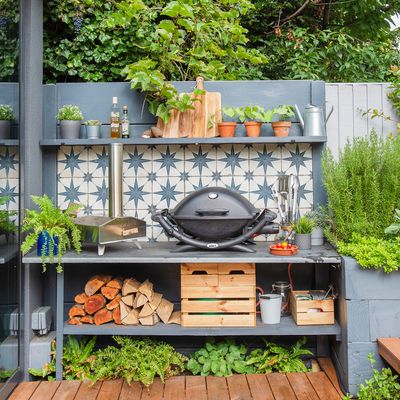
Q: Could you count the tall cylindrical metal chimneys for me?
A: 1